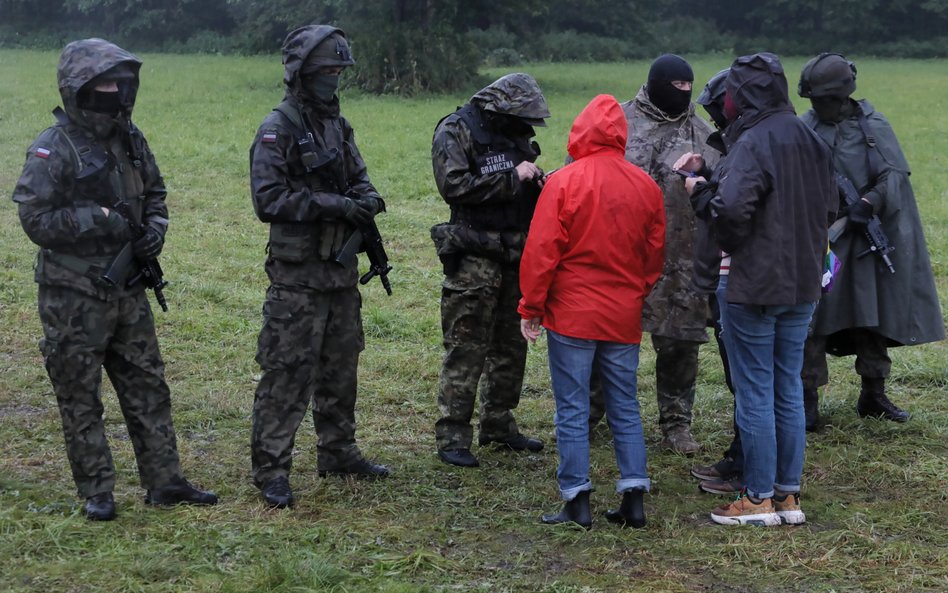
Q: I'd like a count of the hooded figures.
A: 6